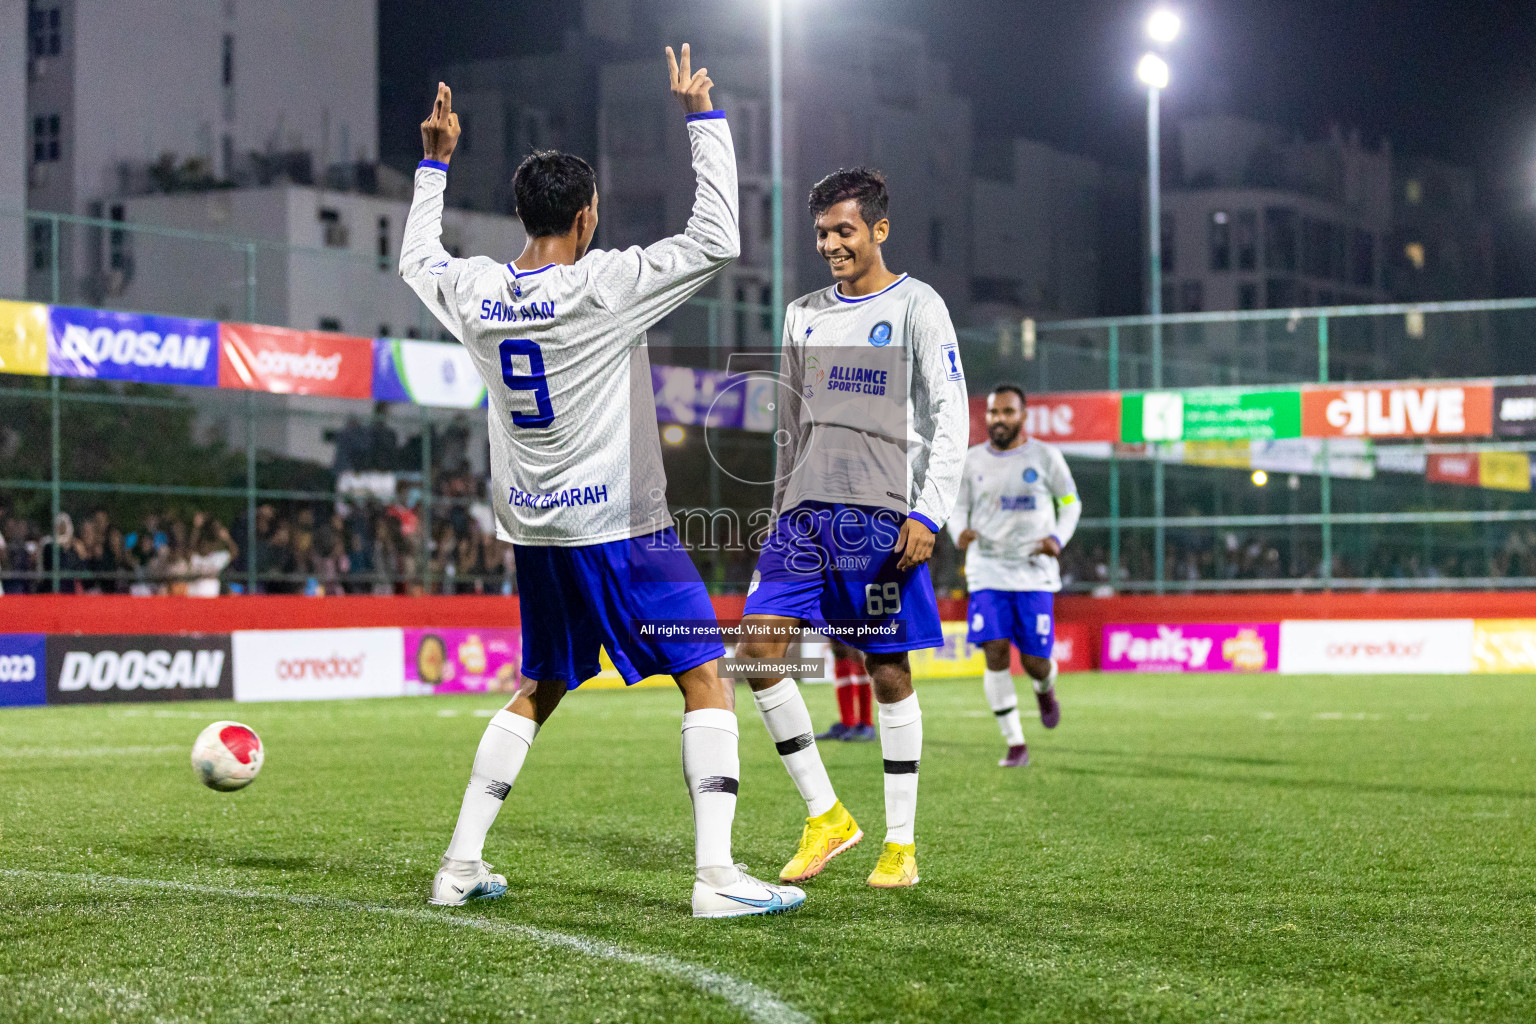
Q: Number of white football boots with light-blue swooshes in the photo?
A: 2